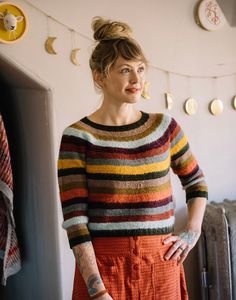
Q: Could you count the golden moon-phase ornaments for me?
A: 7